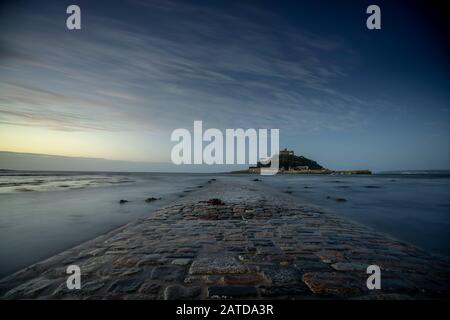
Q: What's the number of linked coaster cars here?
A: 0